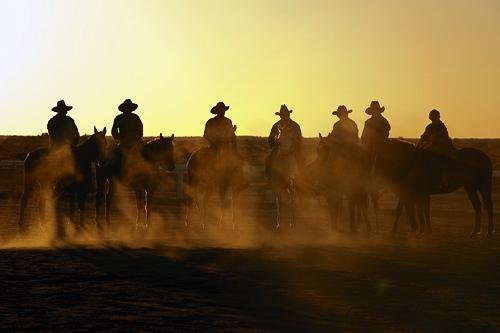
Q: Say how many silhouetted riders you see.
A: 7